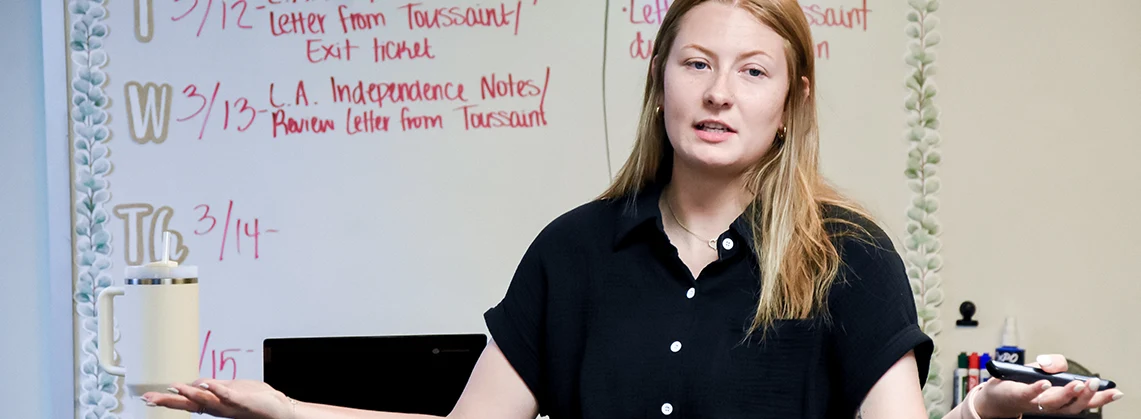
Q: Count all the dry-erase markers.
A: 3